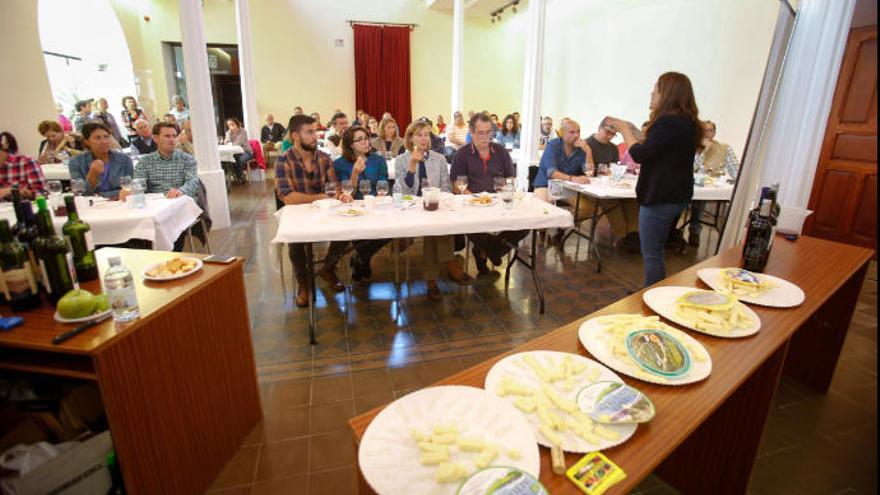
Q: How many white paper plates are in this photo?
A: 5